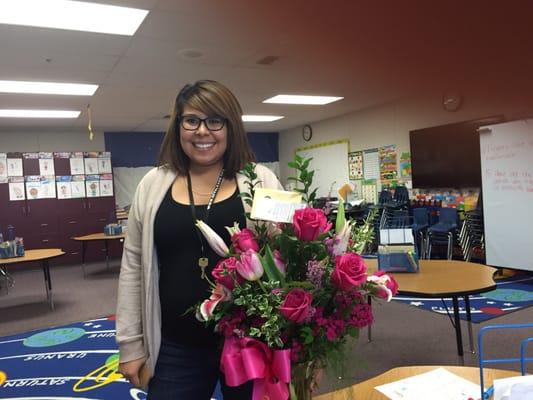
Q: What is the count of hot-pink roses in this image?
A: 5